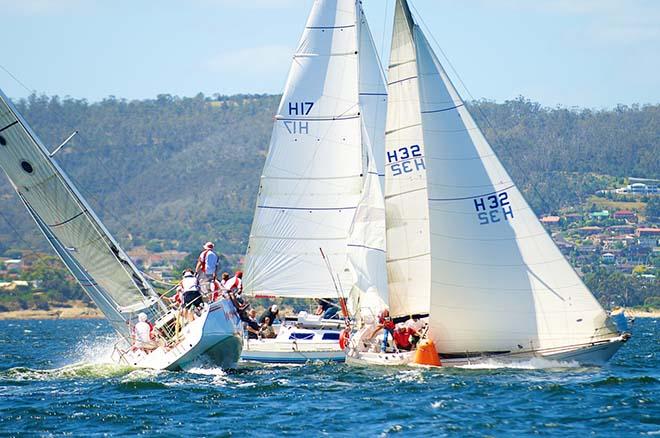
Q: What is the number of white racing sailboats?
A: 3